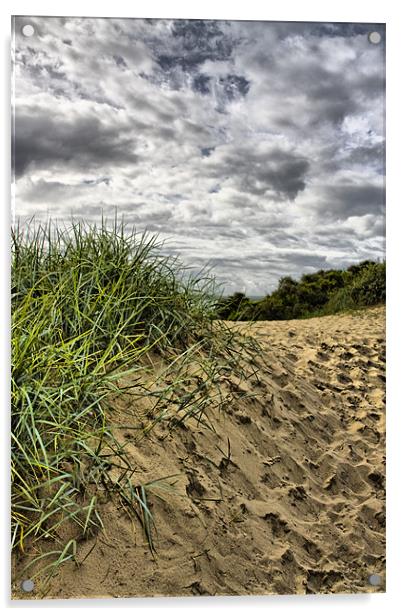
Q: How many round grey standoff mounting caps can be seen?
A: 4